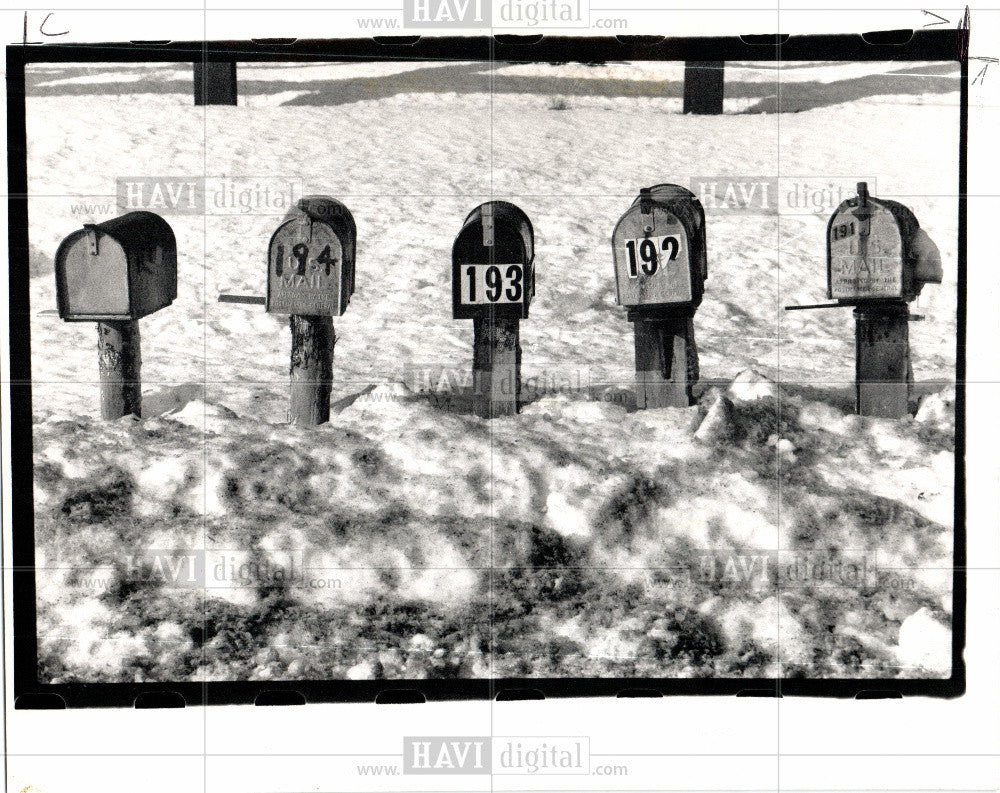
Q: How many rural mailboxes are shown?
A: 5